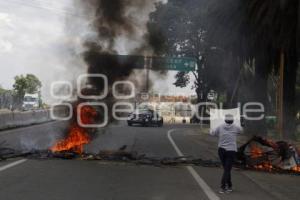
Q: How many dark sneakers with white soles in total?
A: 2